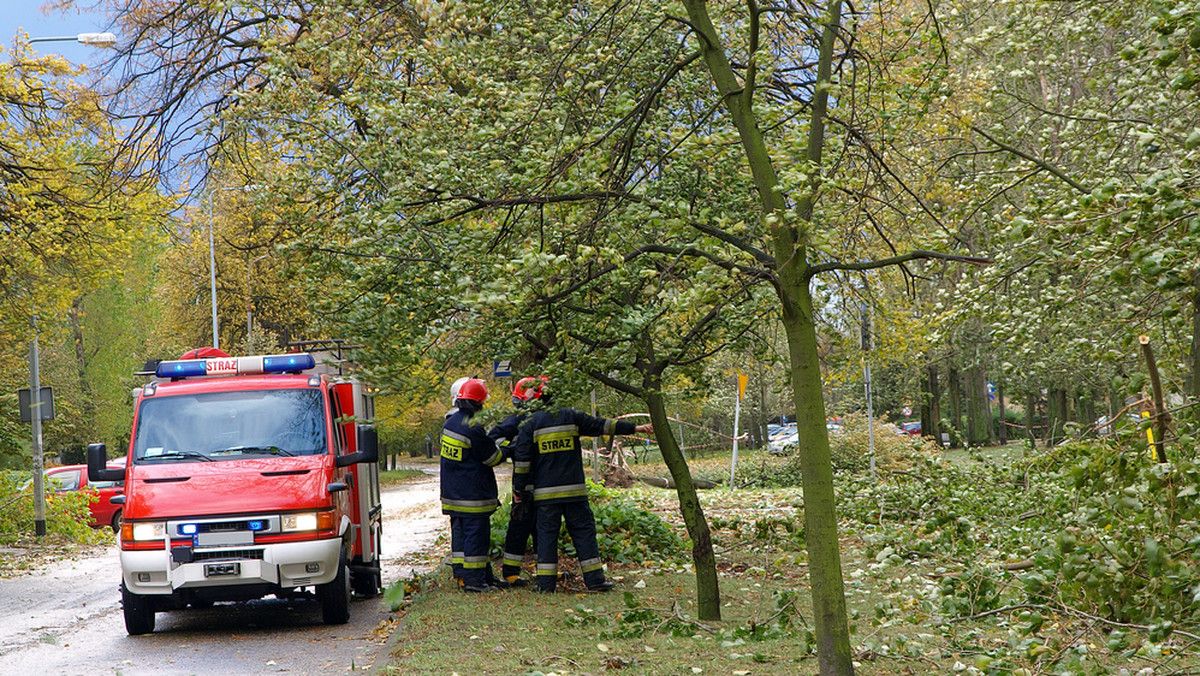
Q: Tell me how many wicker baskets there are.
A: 0